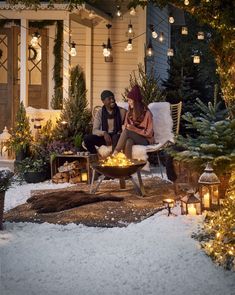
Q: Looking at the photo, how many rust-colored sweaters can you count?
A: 1